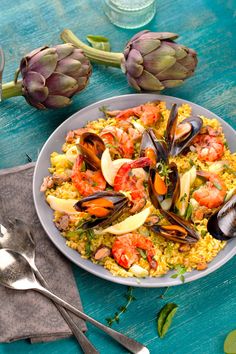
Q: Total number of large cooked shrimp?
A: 7